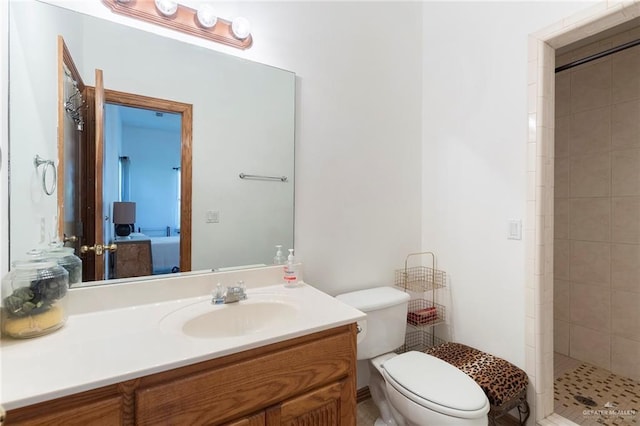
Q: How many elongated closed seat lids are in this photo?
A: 1